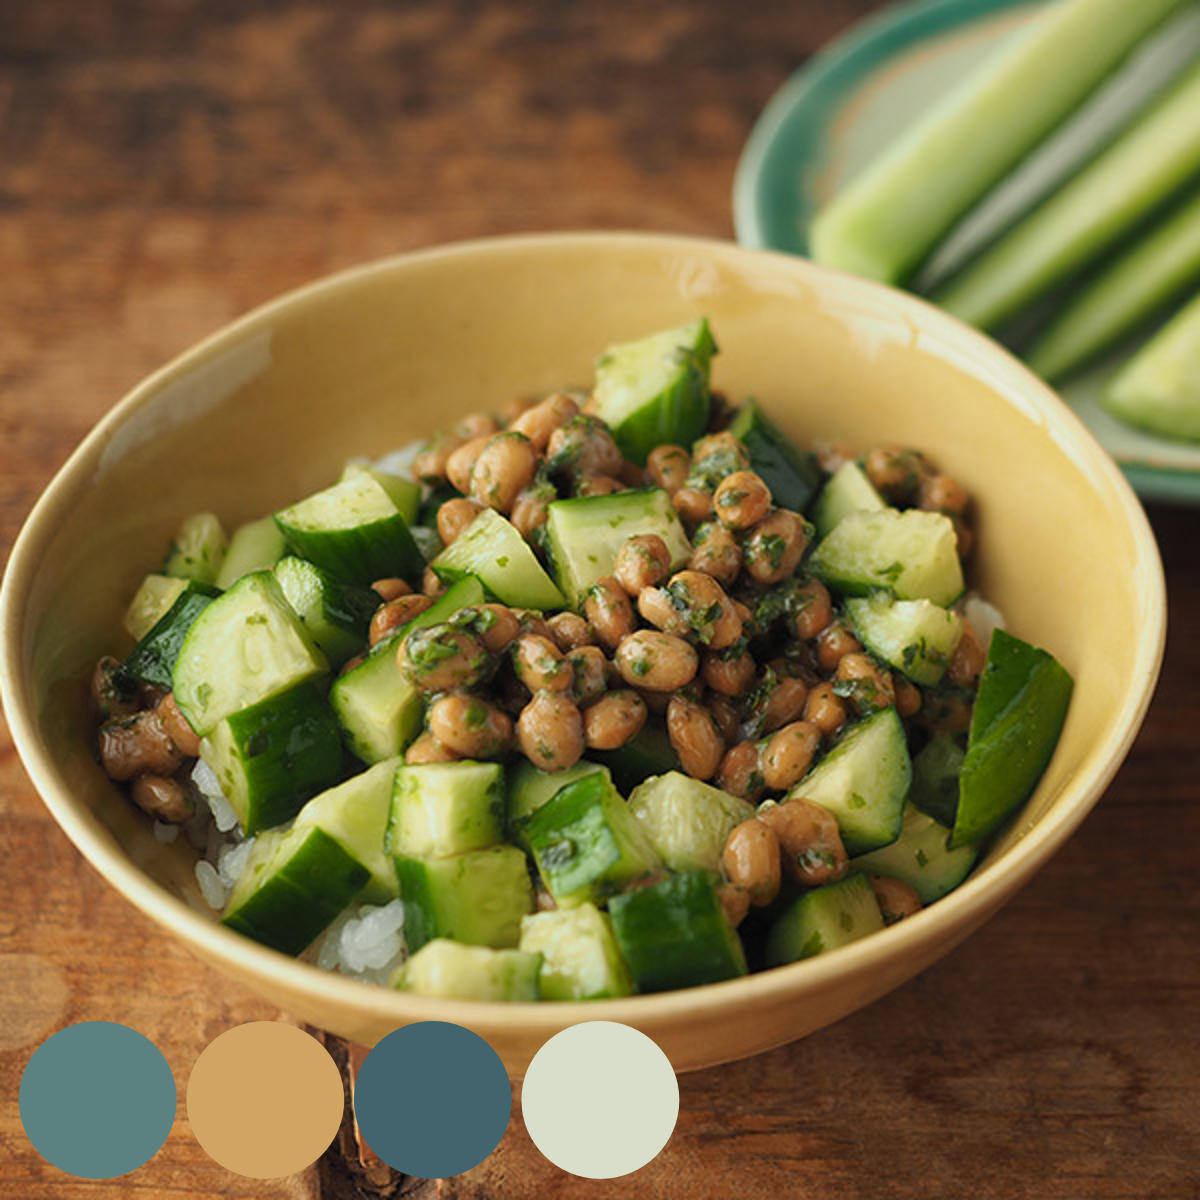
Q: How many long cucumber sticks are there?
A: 4